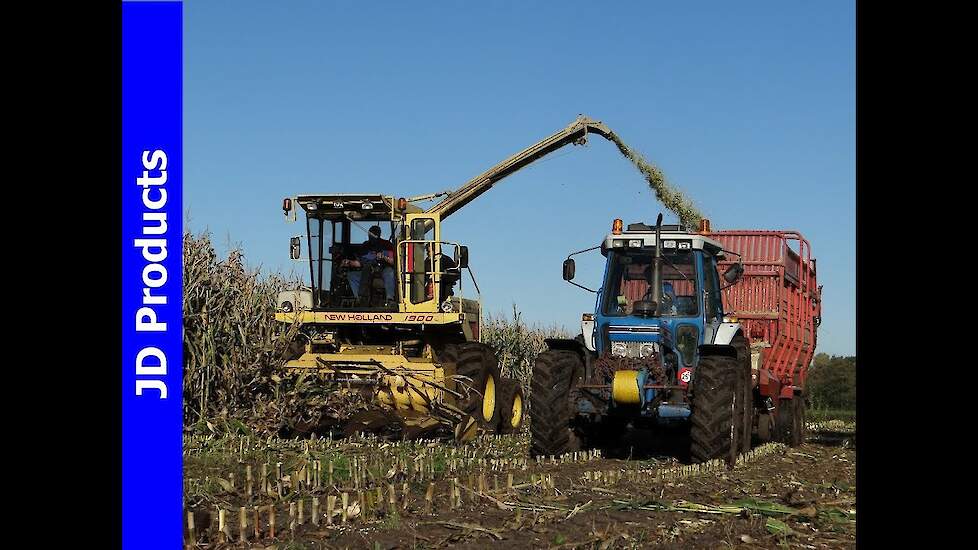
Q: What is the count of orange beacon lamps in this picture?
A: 4